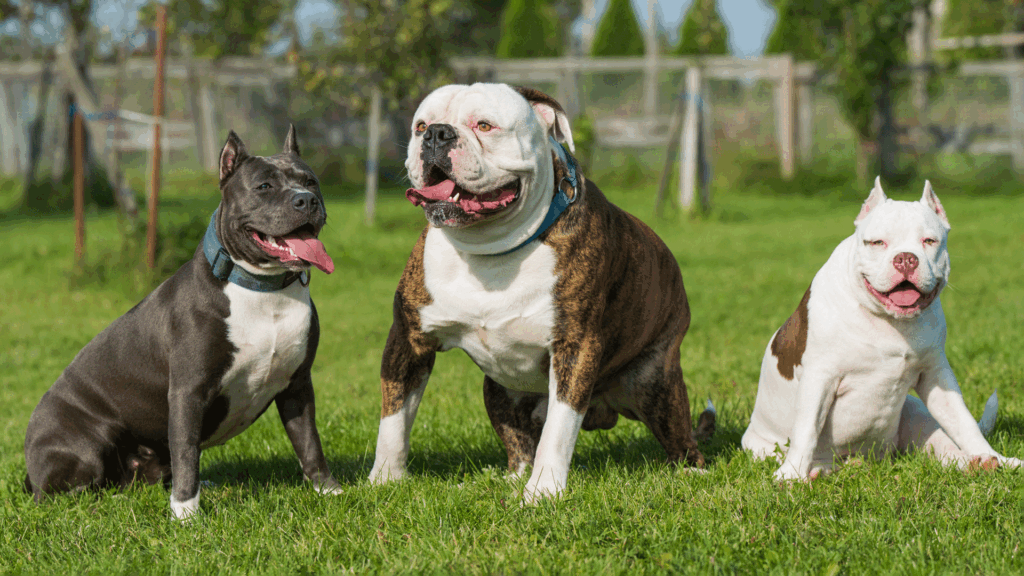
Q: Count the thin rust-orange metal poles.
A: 2